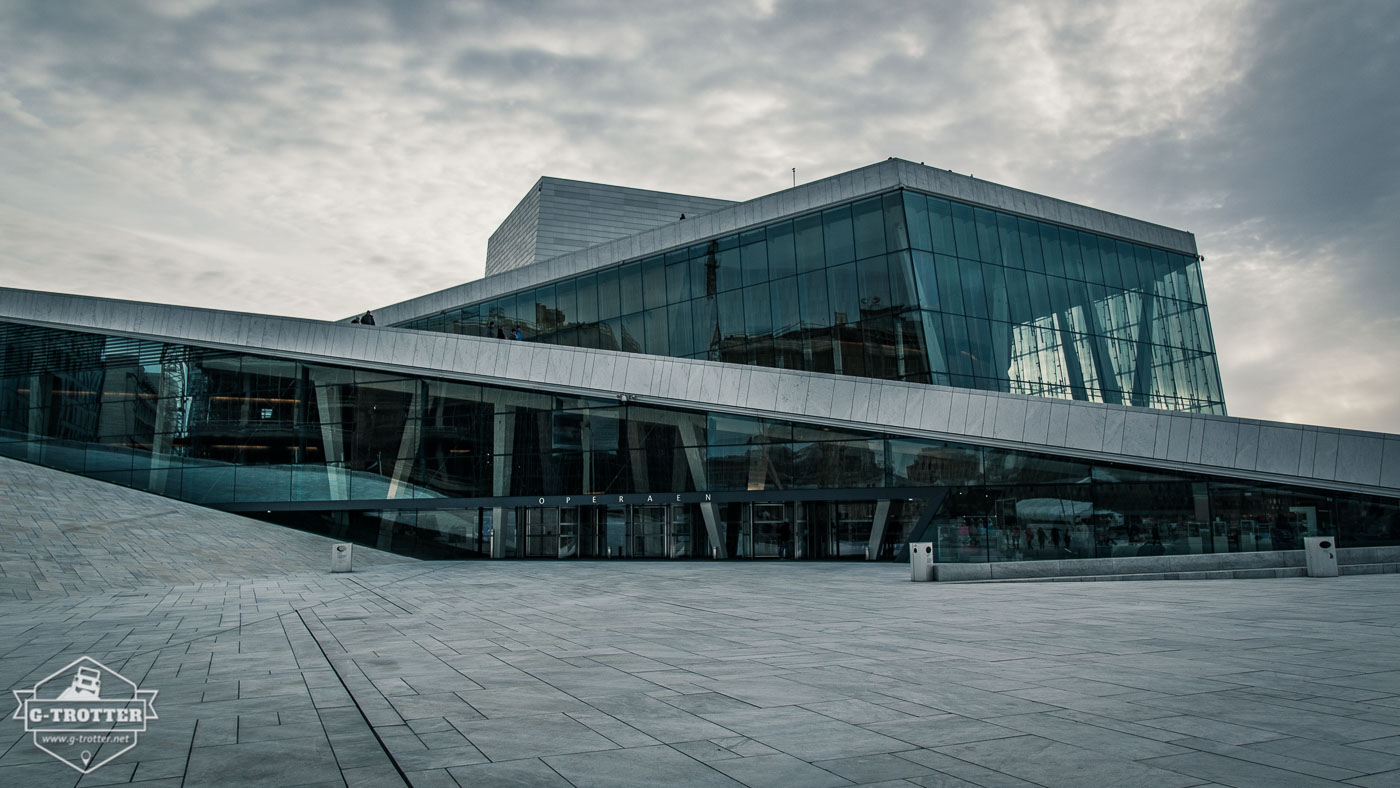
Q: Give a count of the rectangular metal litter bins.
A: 3